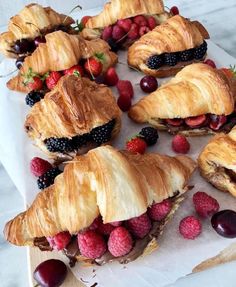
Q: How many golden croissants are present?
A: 8